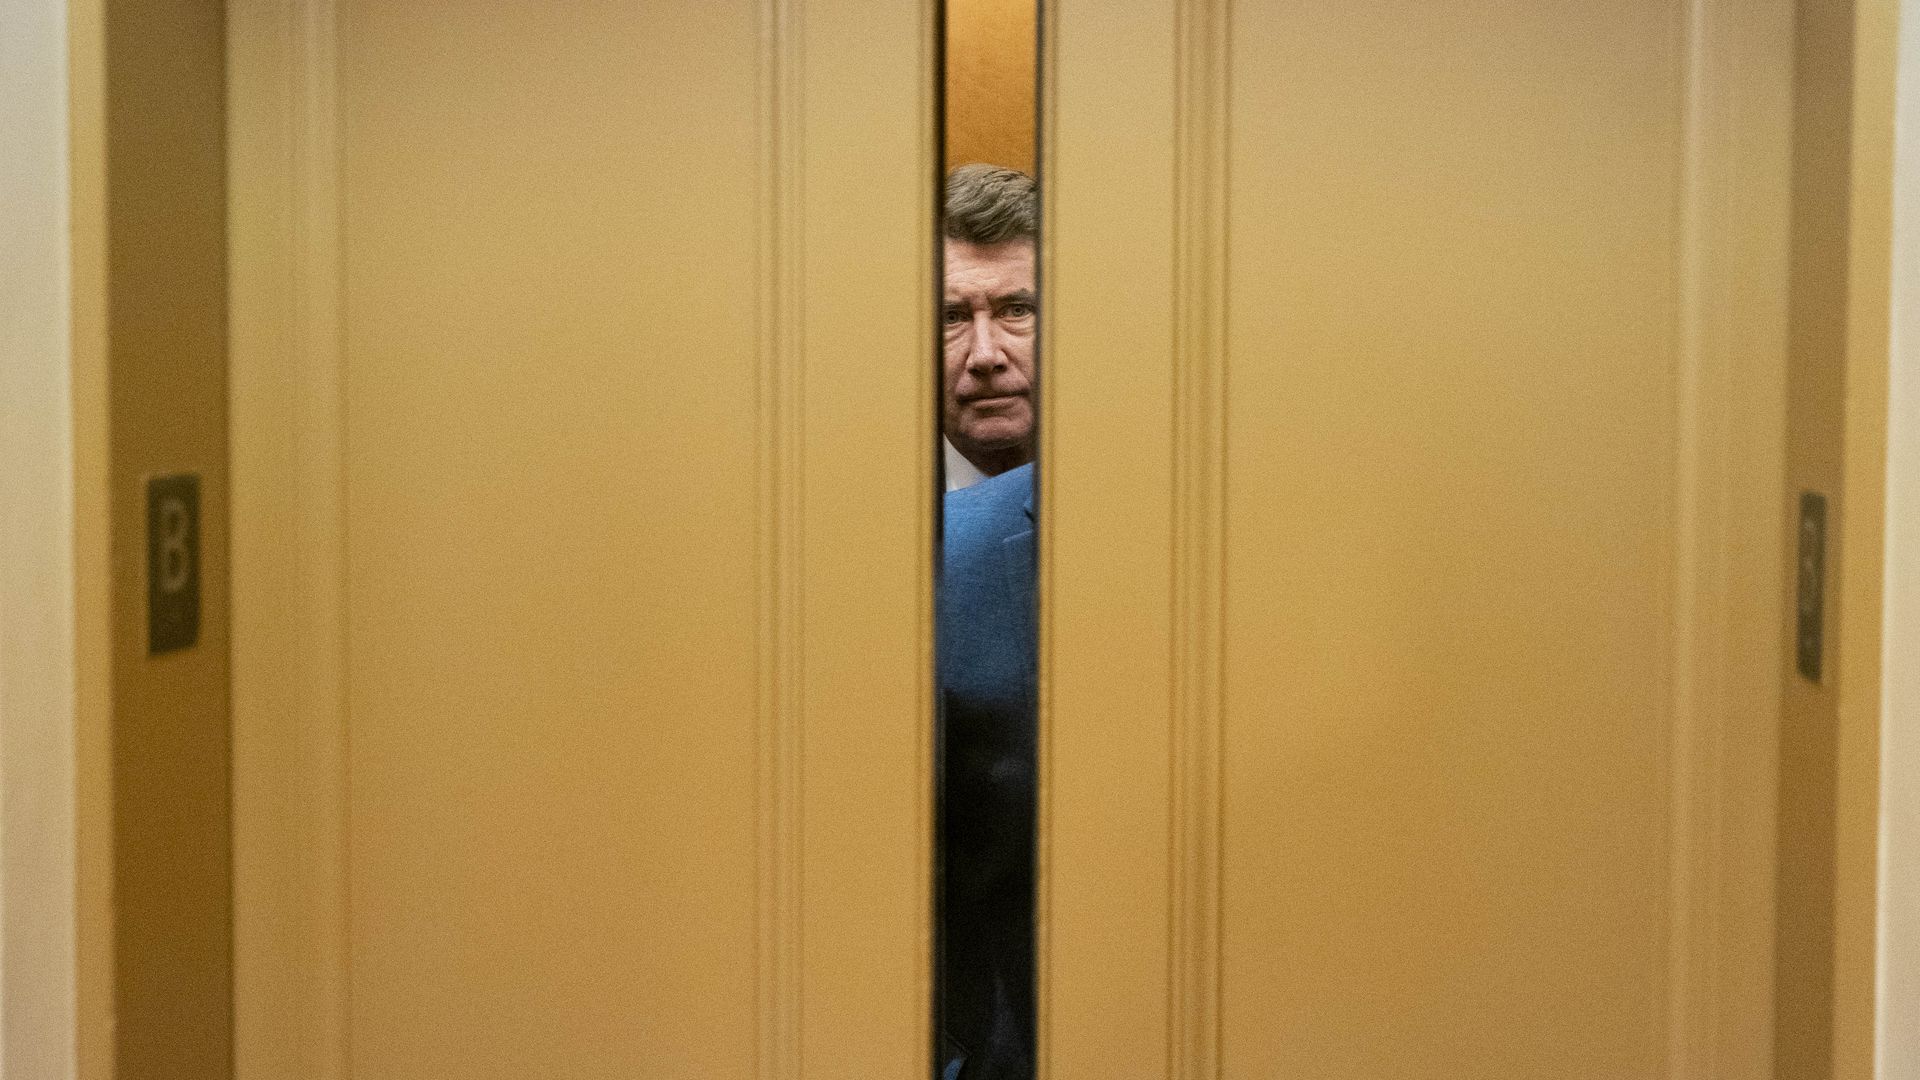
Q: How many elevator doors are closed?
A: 0